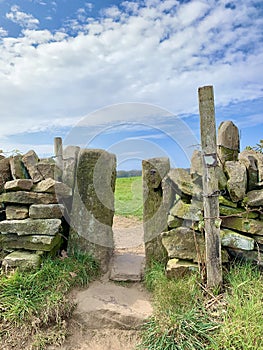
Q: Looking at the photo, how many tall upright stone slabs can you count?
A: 2